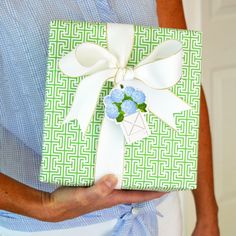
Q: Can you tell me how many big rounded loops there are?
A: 2